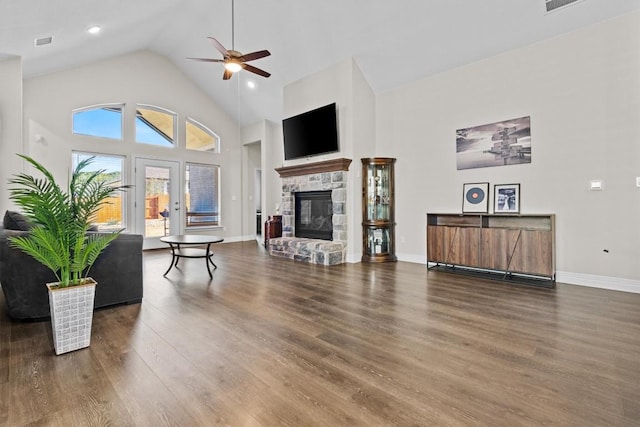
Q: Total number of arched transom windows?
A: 3